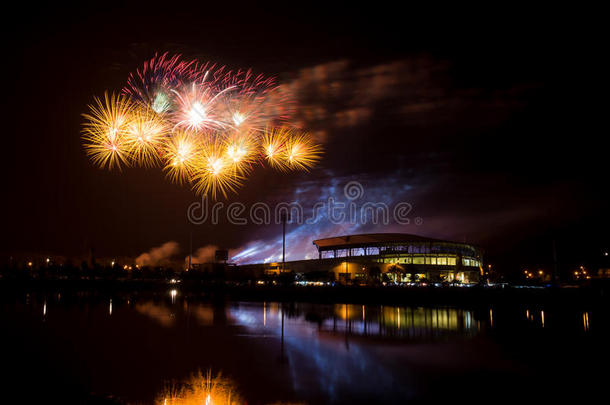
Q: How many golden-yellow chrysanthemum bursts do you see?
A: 7